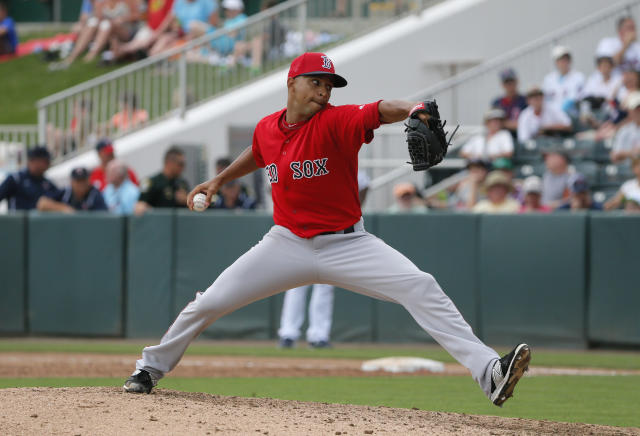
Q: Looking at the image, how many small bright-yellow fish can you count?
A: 0